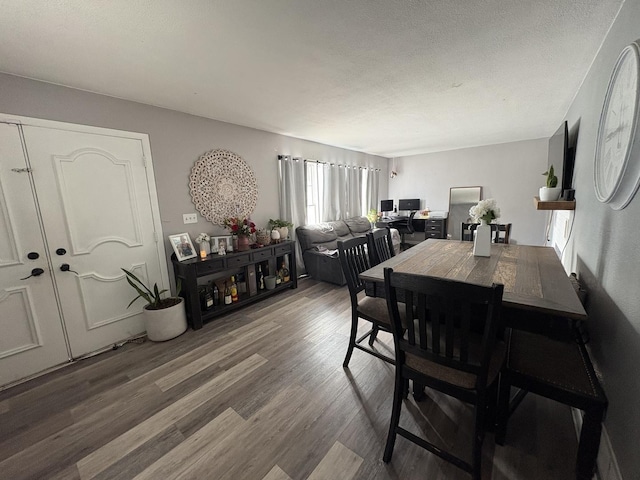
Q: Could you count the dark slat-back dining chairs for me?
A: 4